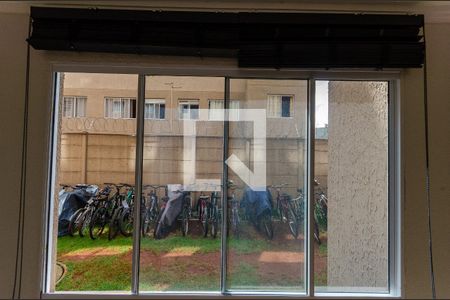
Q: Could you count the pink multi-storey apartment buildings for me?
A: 1